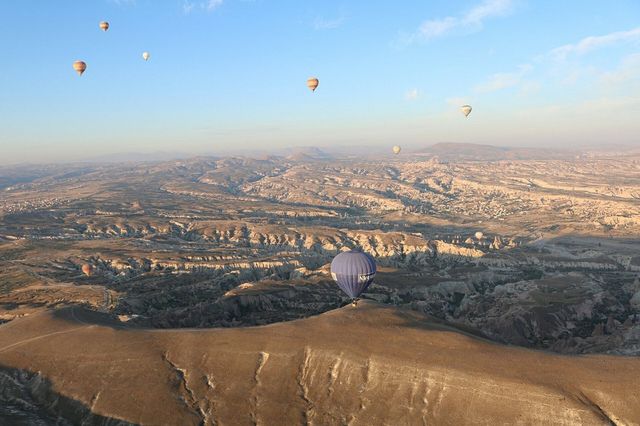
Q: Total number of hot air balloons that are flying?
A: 9